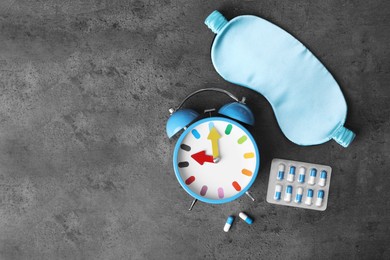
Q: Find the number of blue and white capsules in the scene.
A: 12